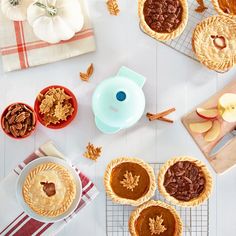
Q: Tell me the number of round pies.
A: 7